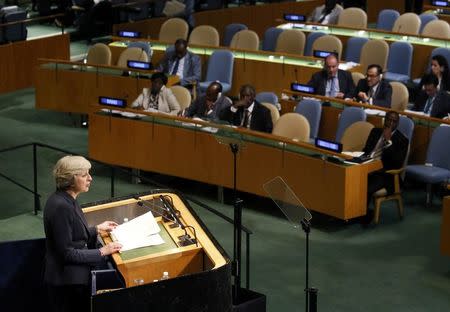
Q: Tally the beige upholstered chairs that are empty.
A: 13